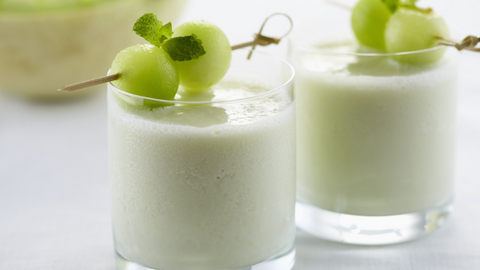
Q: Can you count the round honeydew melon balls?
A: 4